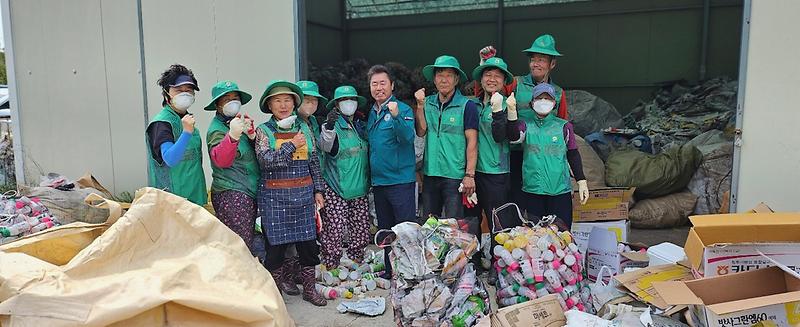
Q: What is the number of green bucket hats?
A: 7